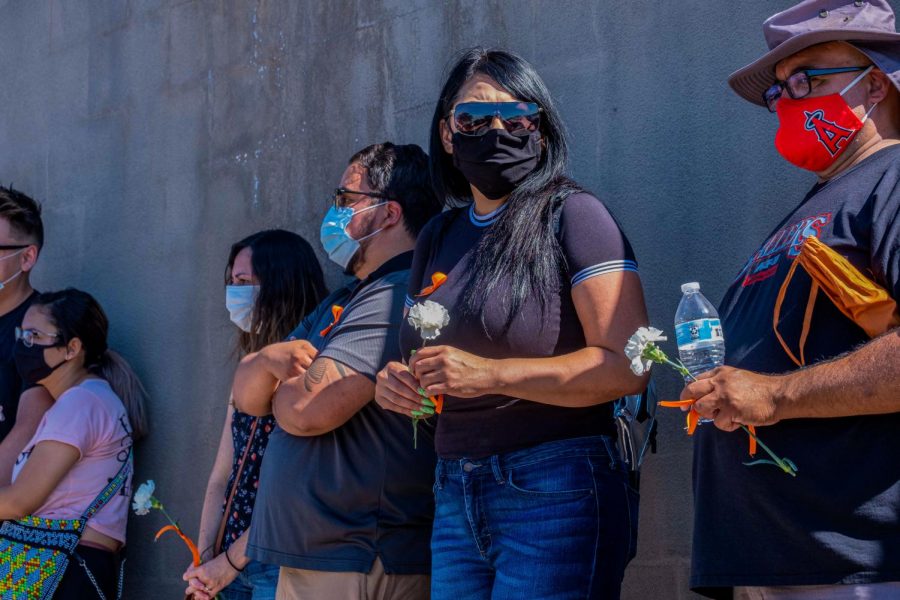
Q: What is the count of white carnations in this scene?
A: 3